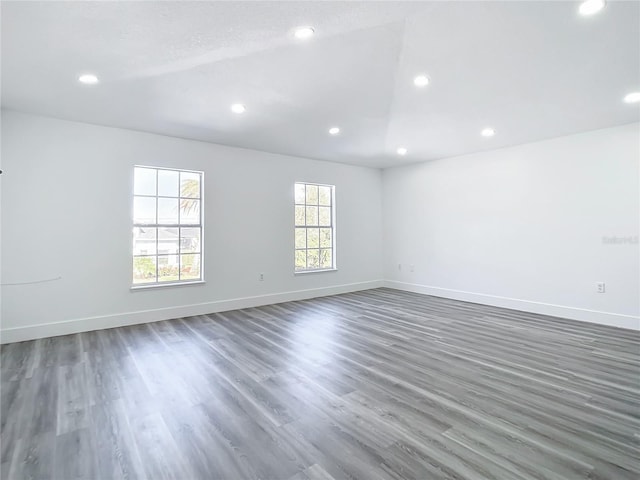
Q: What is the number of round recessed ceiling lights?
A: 9